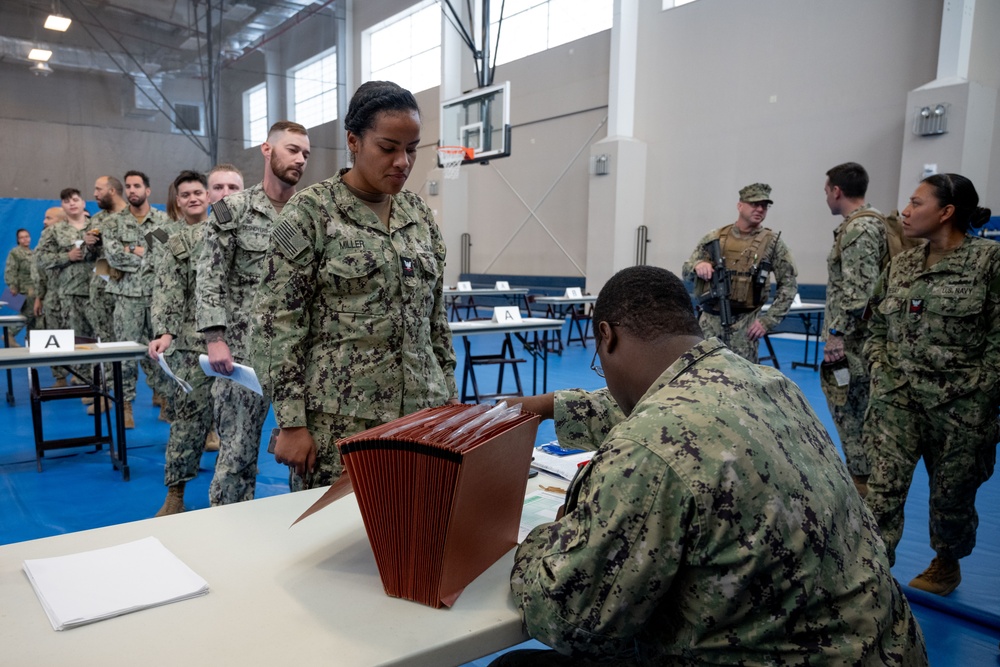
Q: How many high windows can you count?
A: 5